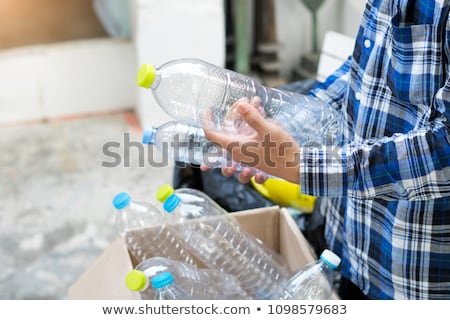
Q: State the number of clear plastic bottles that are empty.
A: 8